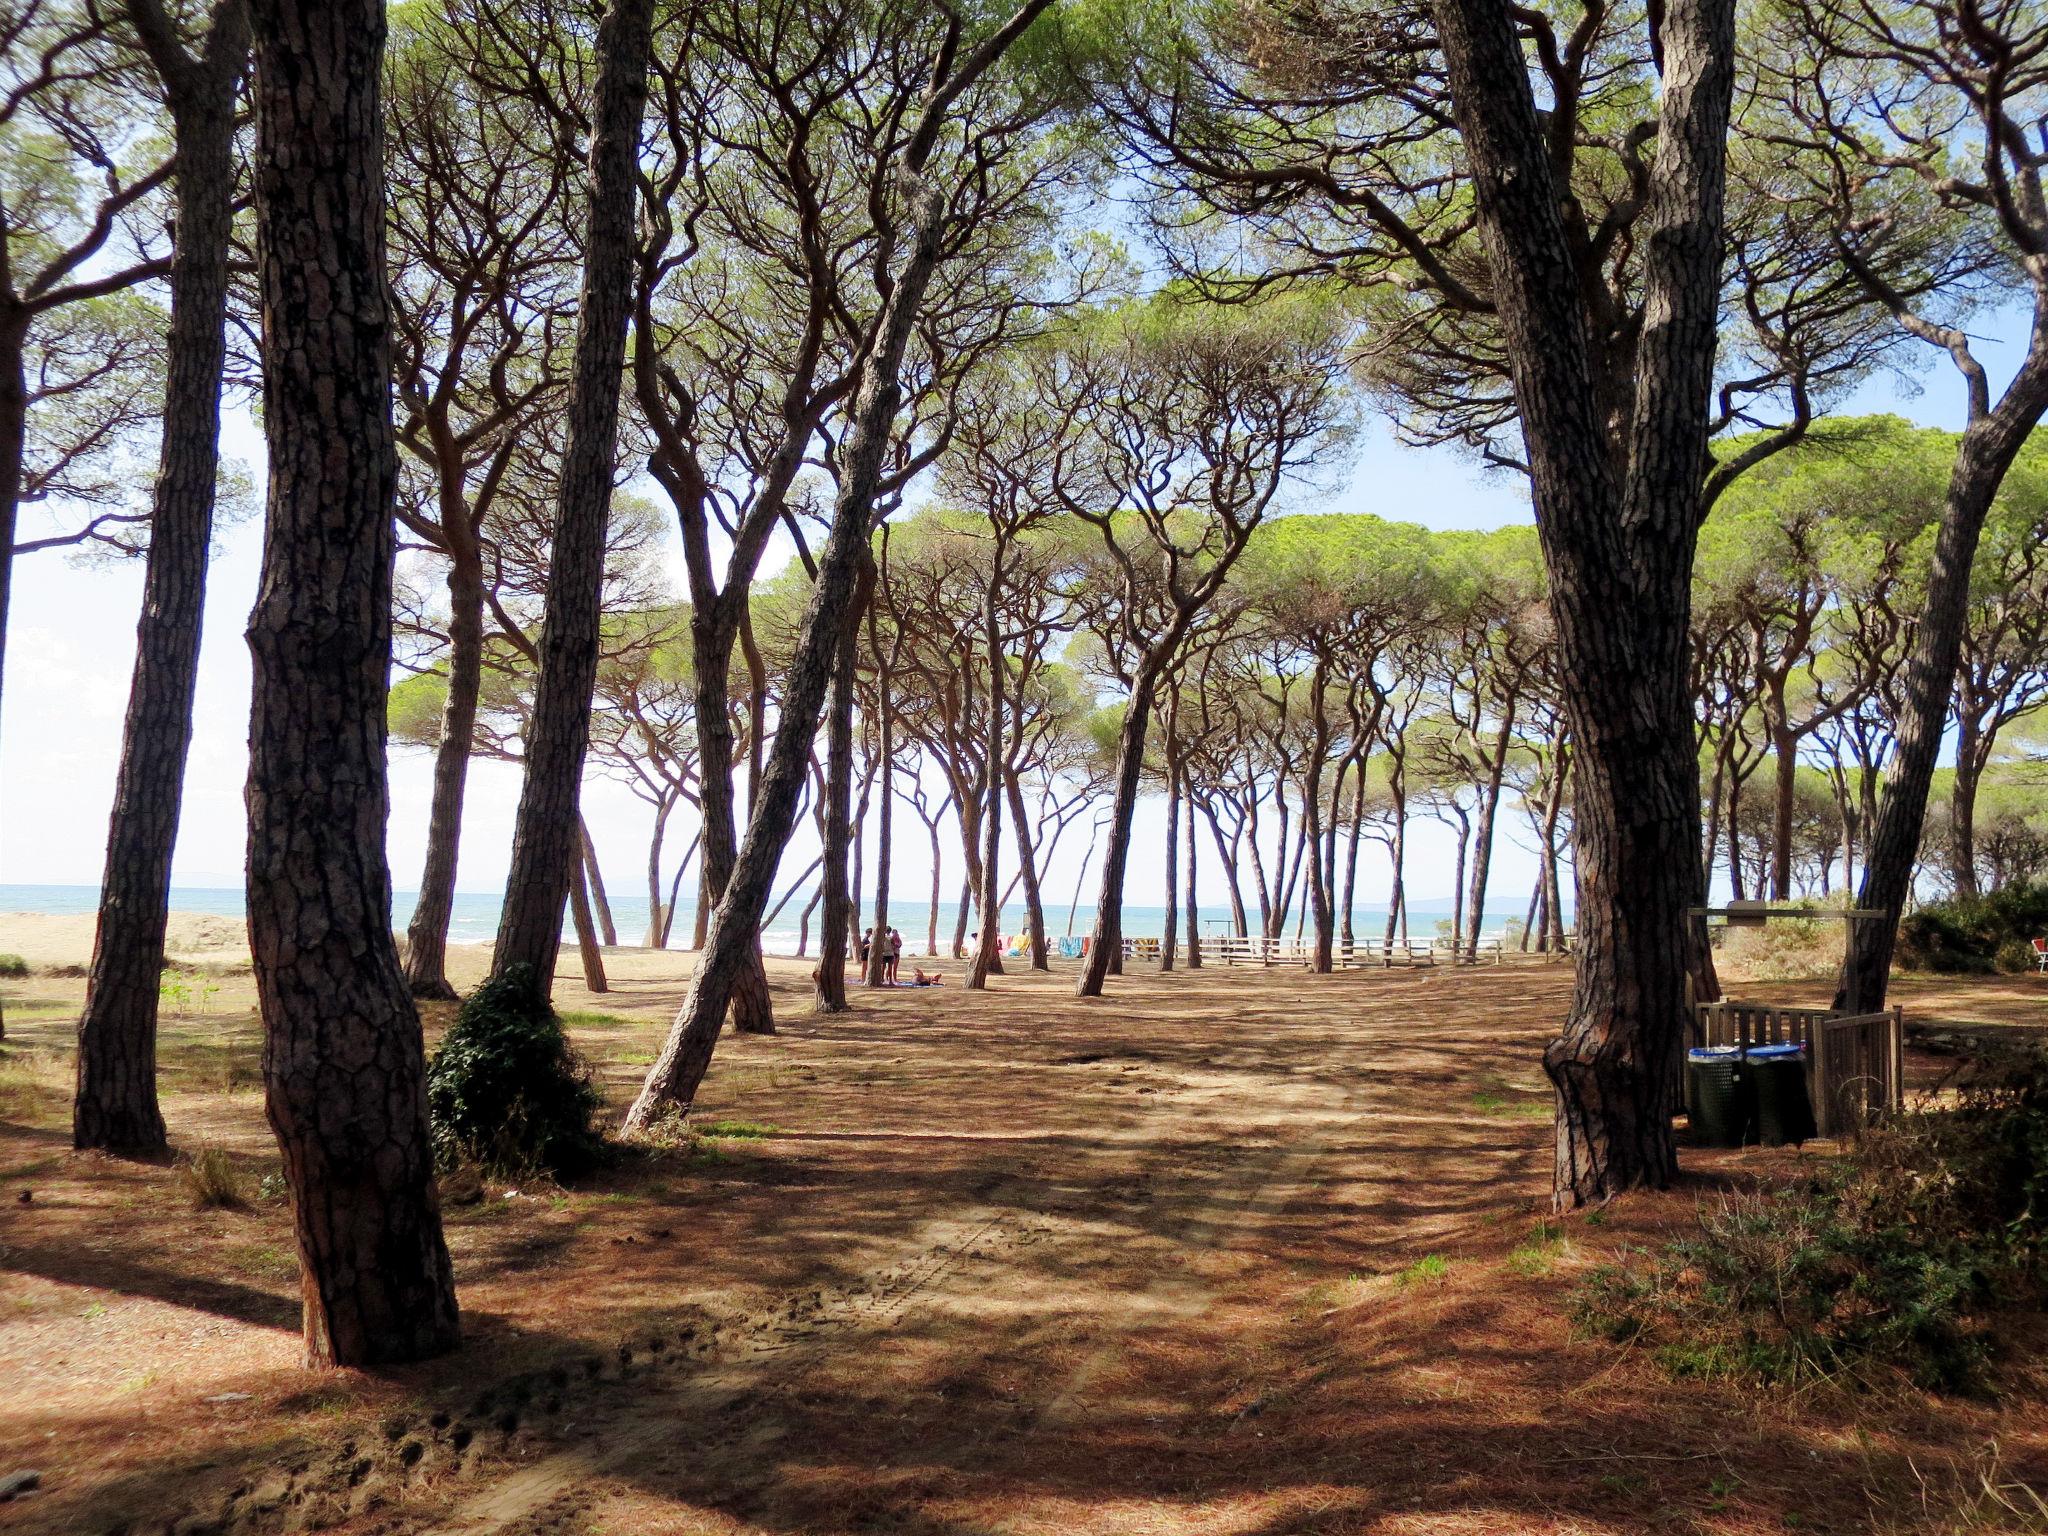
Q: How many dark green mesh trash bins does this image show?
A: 2